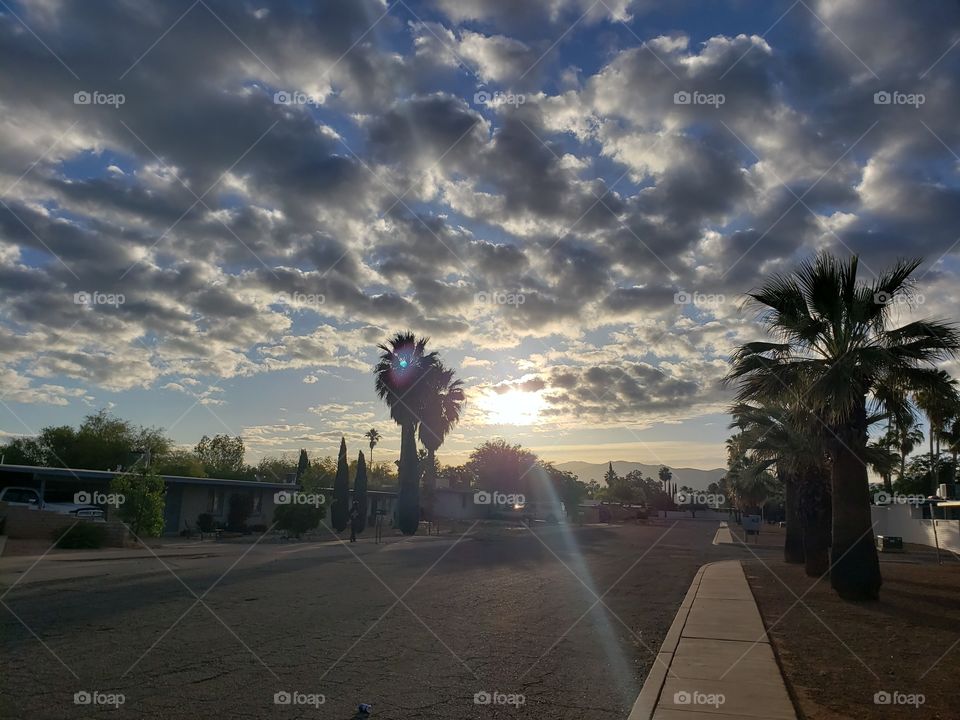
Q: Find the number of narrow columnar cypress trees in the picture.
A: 3